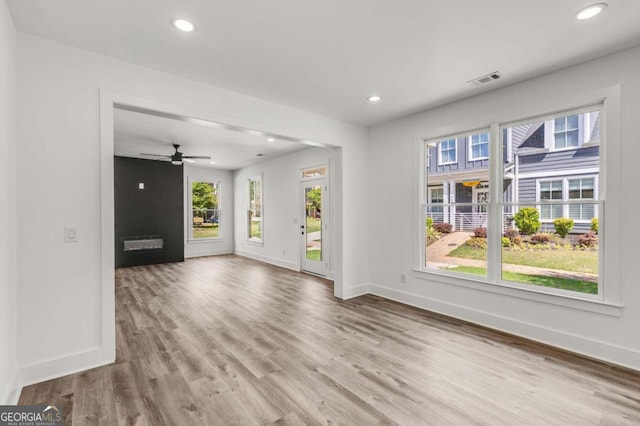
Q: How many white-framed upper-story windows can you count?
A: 3